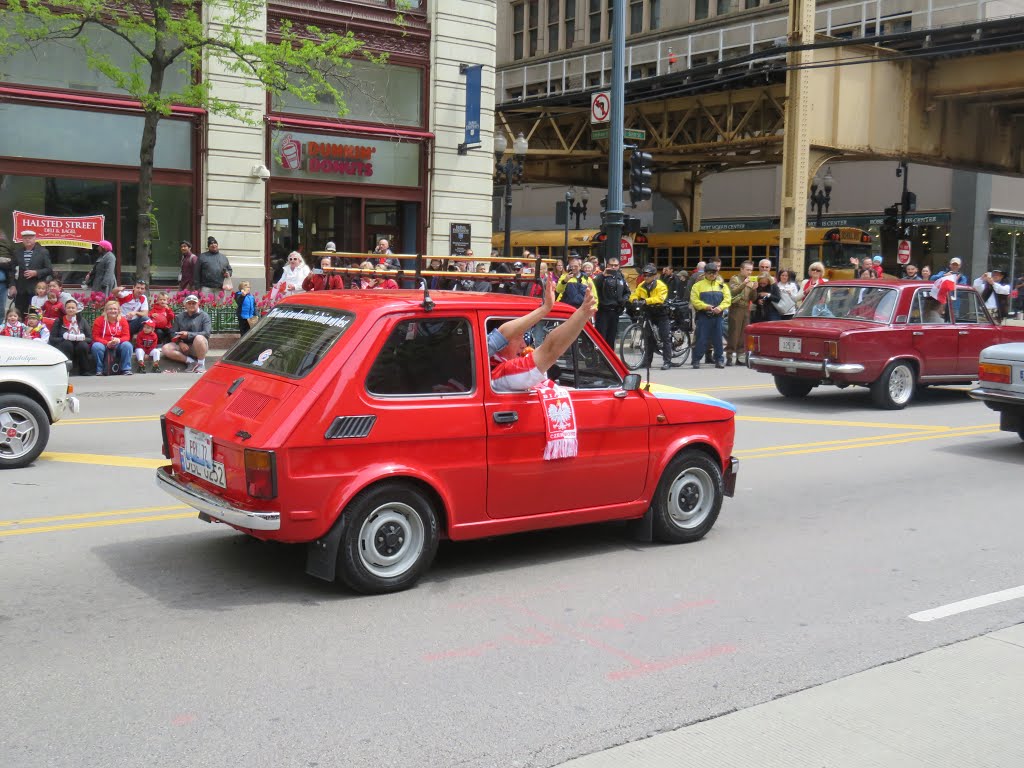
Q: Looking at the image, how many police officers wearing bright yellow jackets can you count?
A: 3